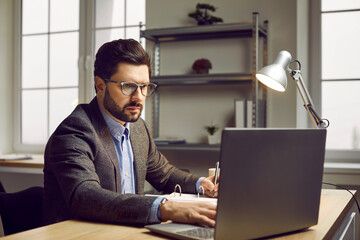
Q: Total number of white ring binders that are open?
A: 1